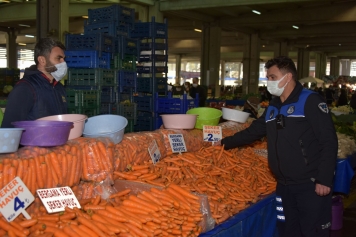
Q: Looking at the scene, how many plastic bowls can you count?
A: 7